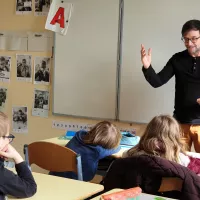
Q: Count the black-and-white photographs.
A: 8